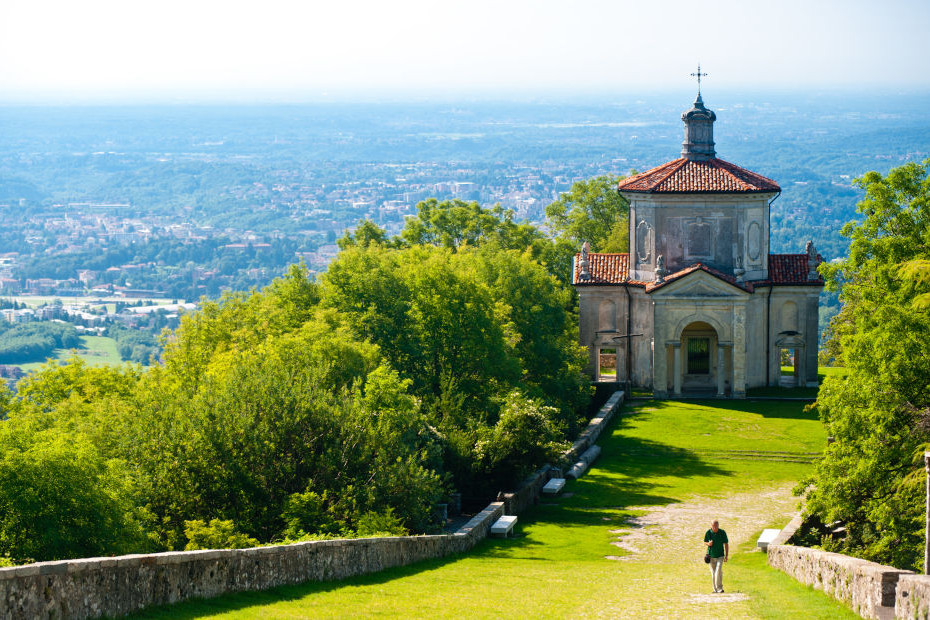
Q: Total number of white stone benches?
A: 3